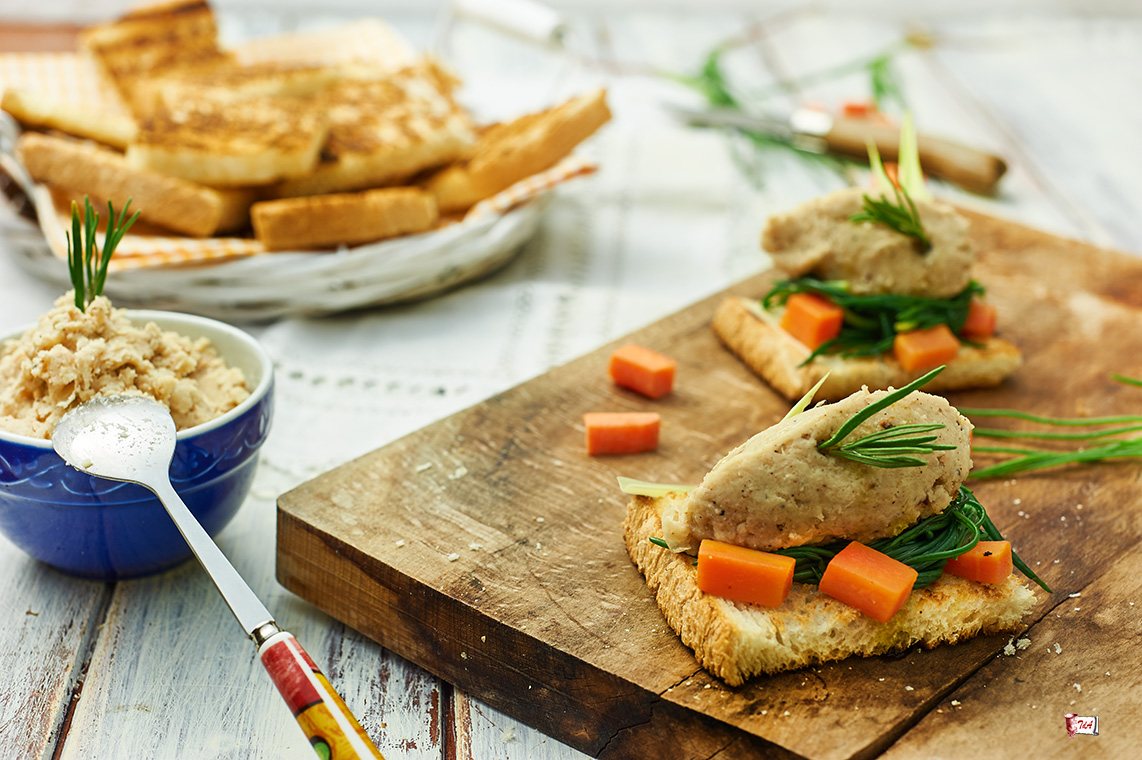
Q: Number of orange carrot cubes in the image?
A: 8